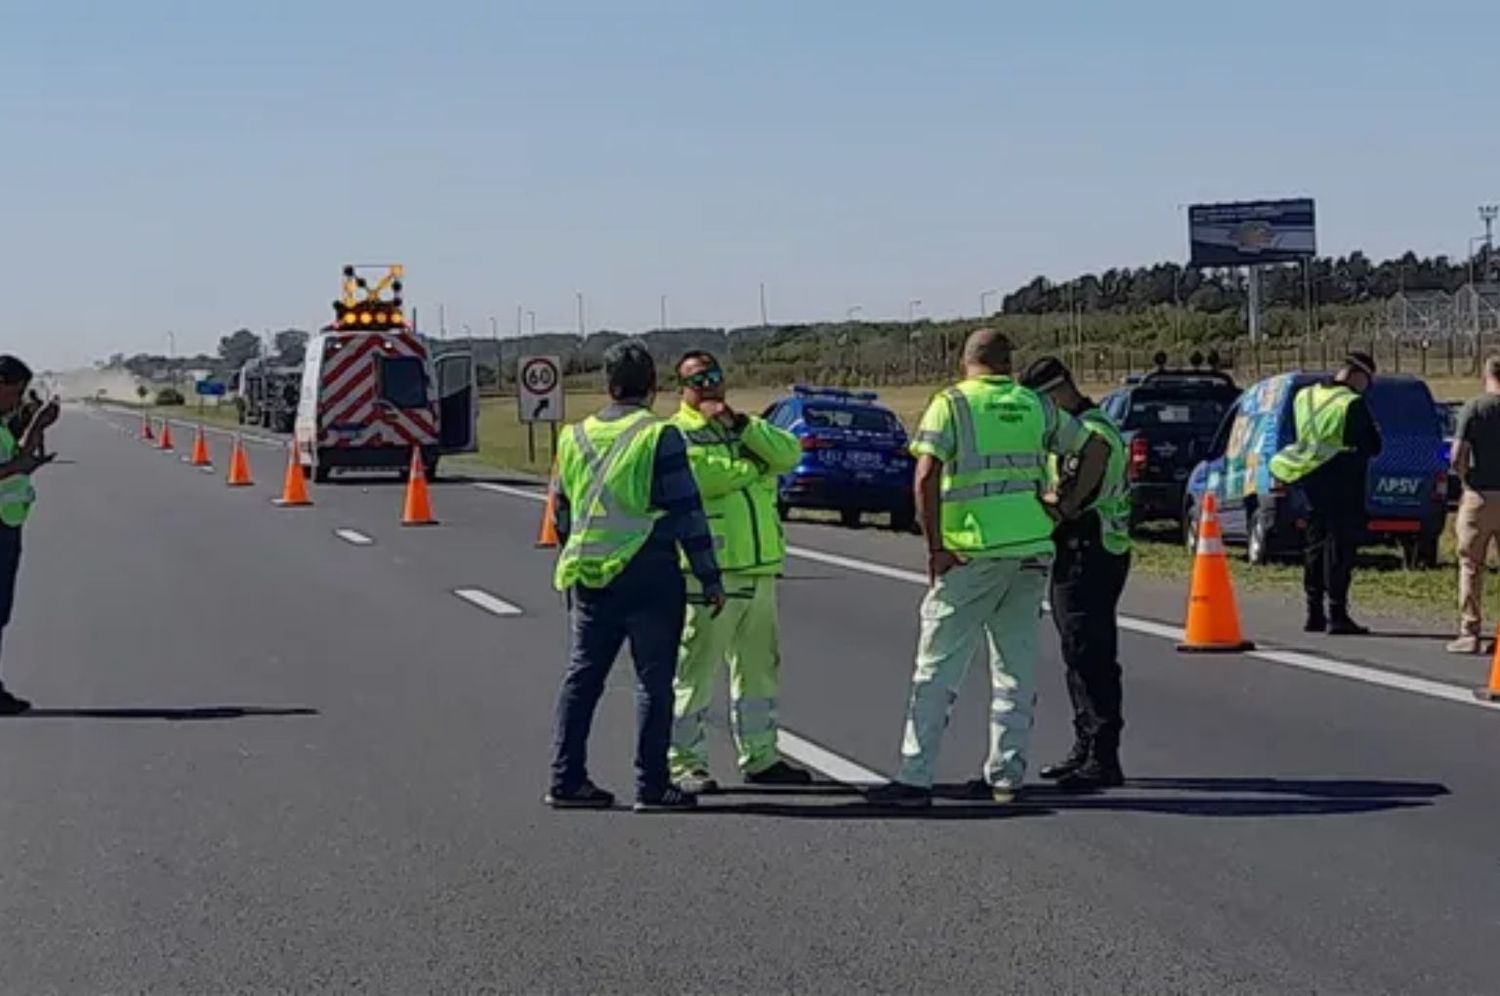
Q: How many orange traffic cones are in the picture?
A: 9